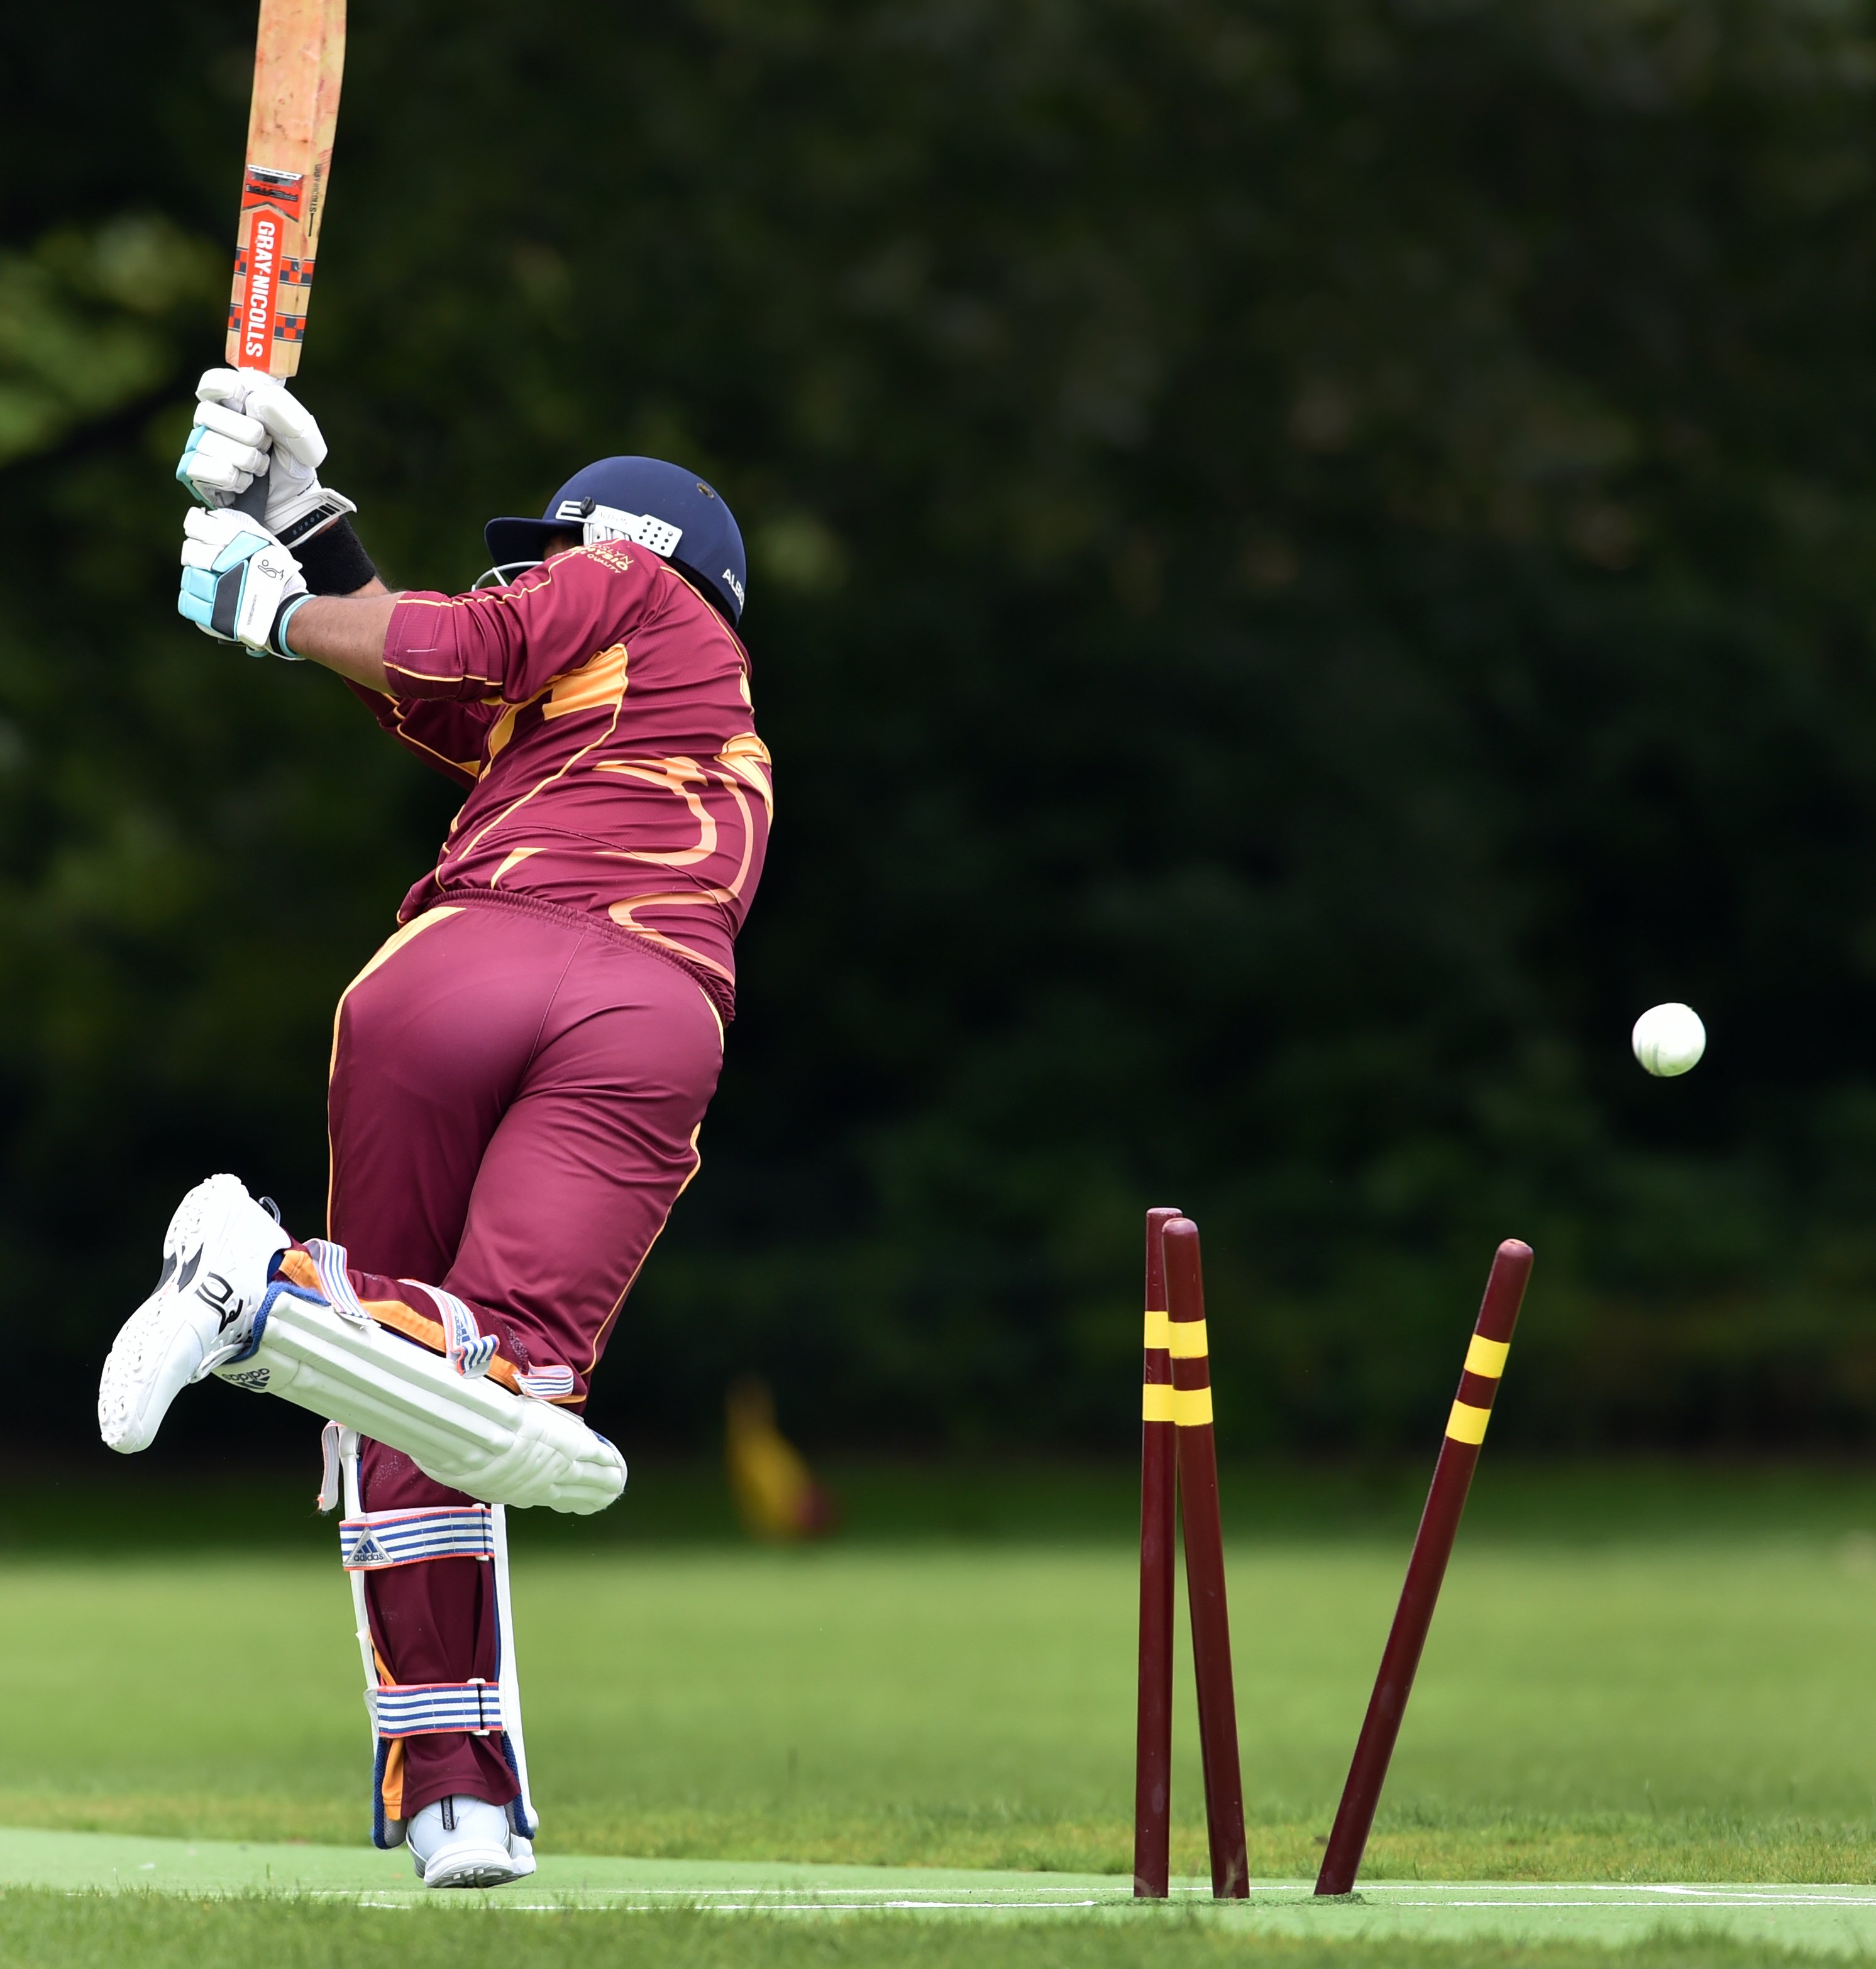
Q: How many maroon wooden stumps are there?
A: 3